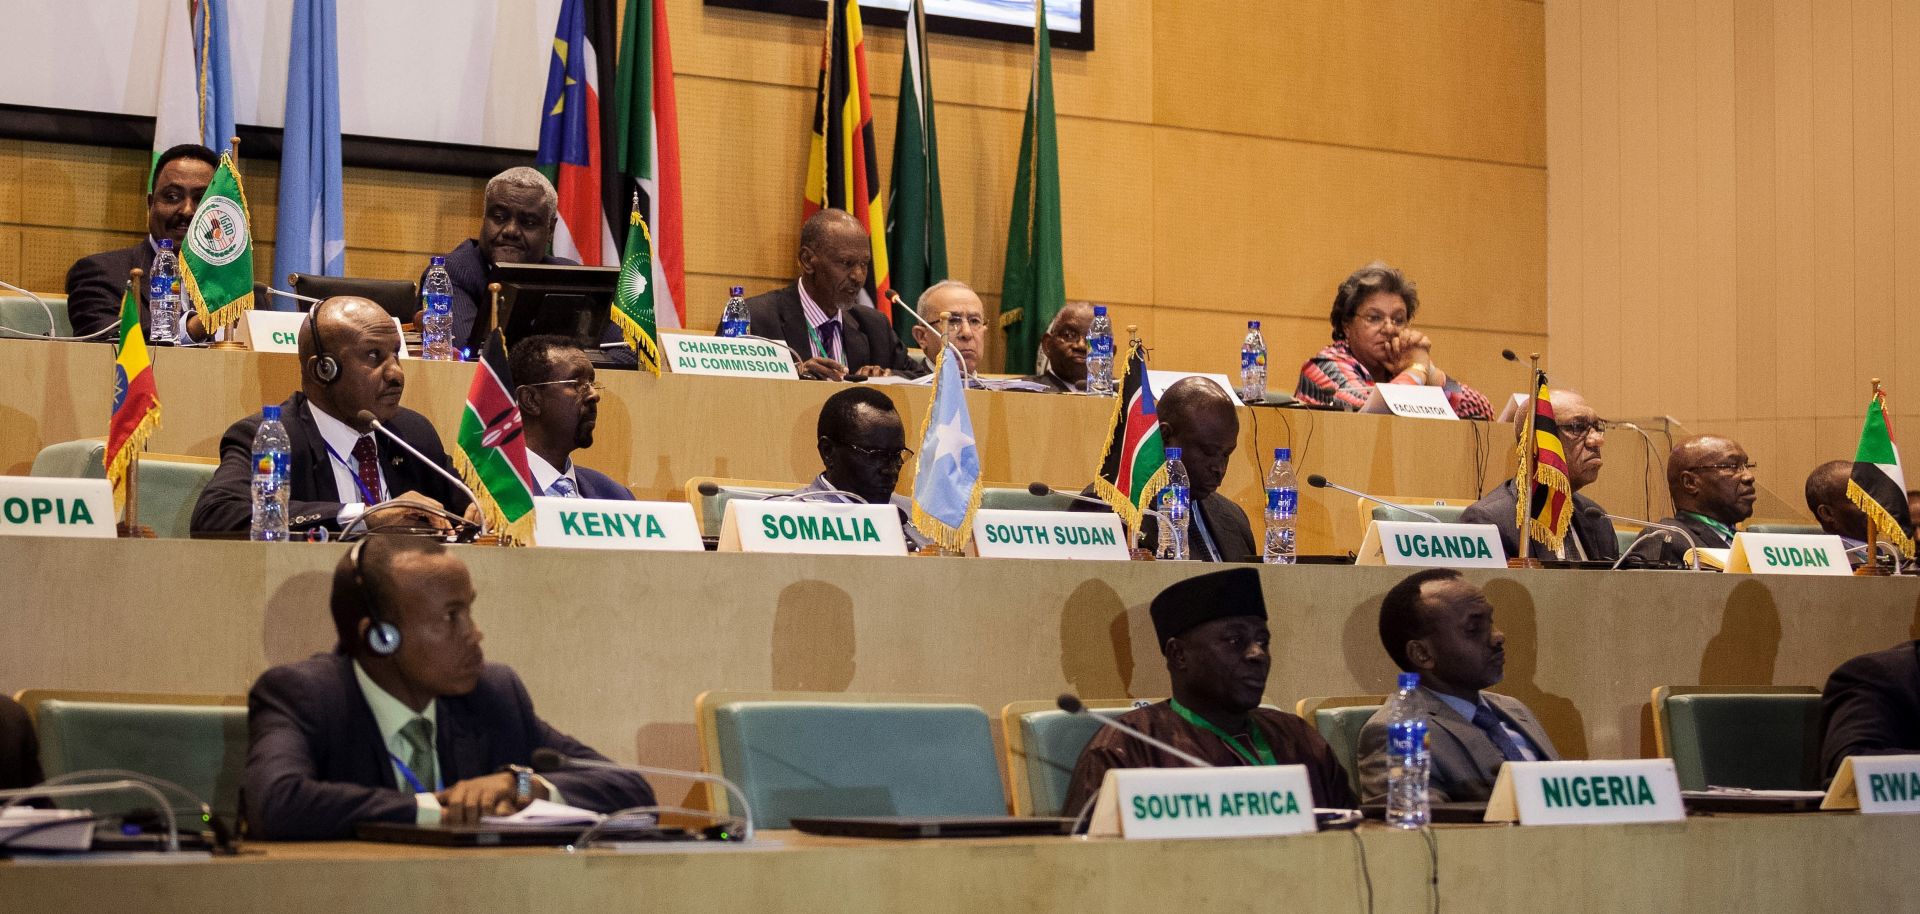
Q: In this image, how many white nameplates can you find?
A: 14